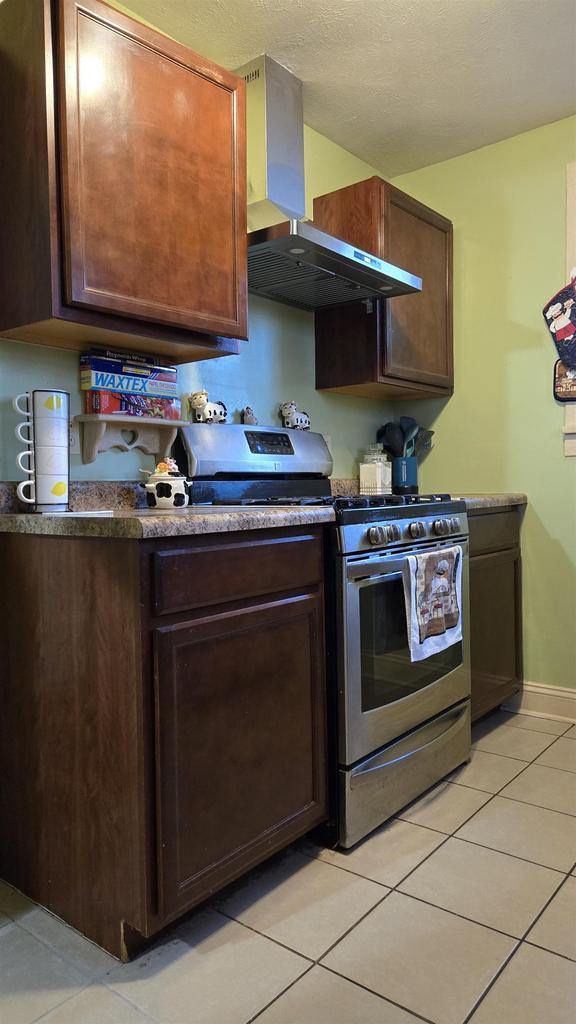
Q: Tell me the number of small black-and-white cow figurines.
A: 2